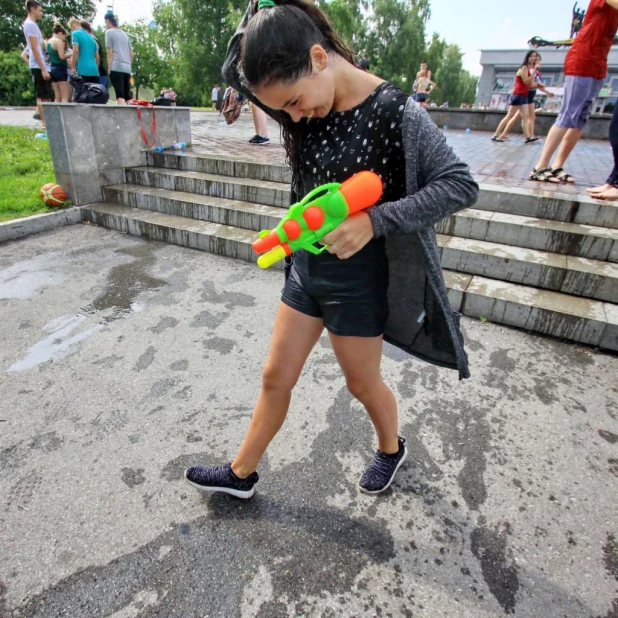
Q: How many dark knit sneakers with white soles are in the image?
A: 2